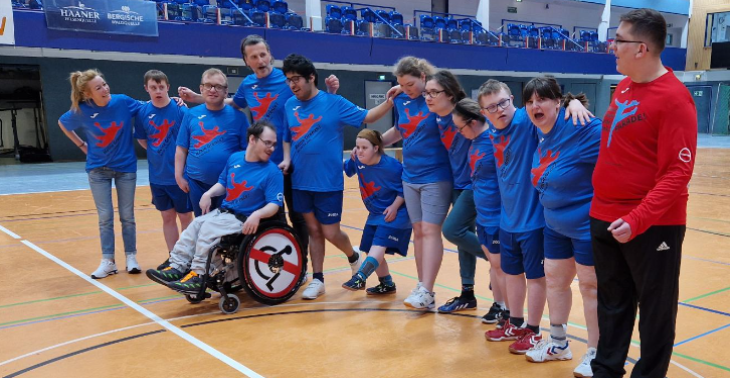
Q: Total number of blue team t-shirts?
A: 12